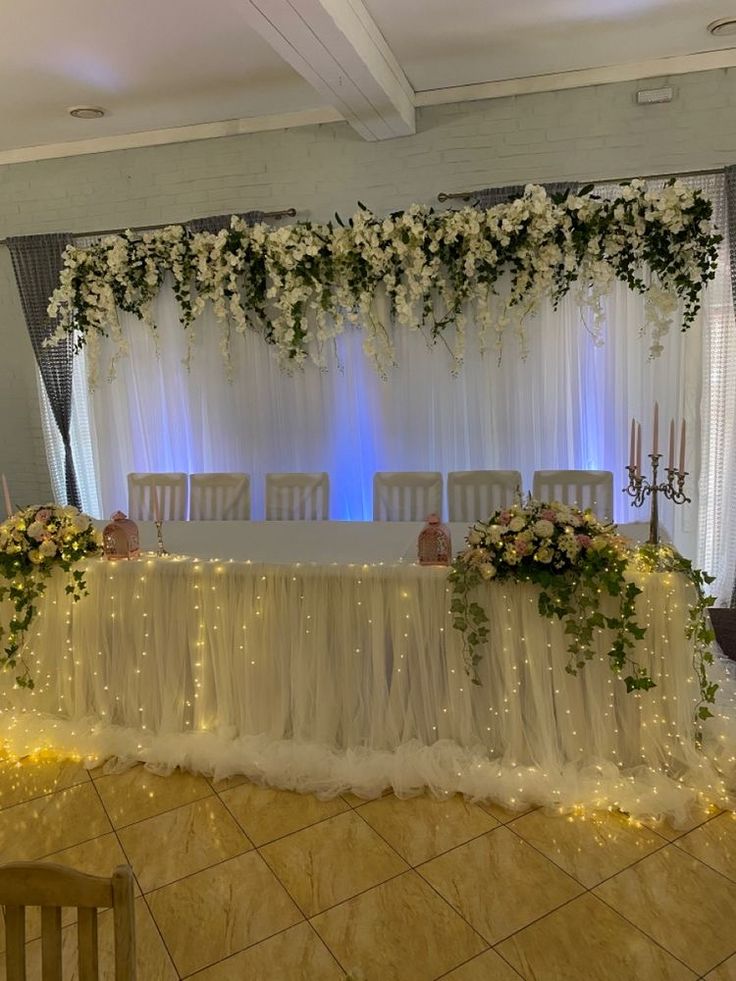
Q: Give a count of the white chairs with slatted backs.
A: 6